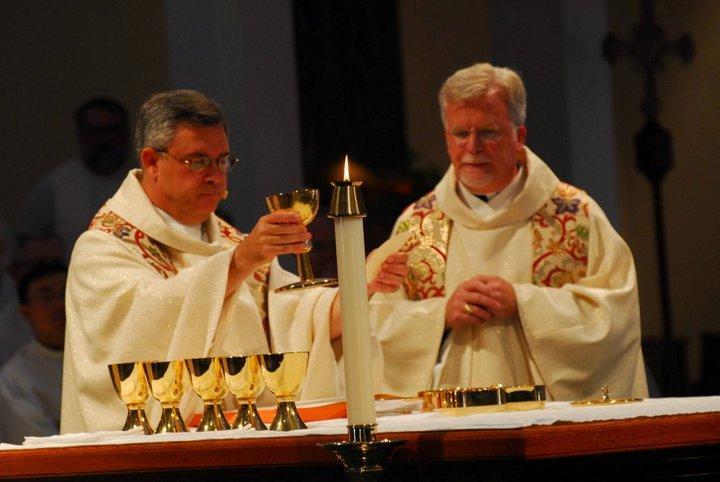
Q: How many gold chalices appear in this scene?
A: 6